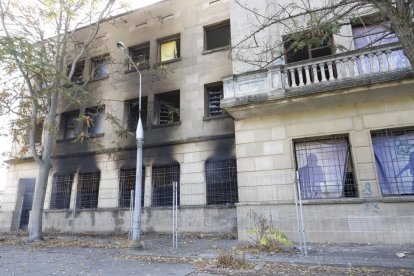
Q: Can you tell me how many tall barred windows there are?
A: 7